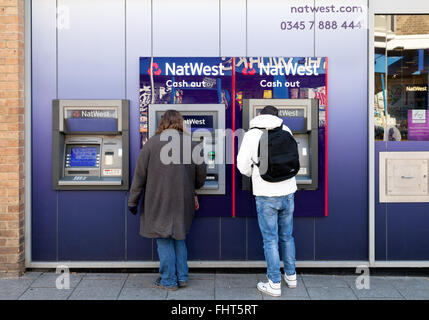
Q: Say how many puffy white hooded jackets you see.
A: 1